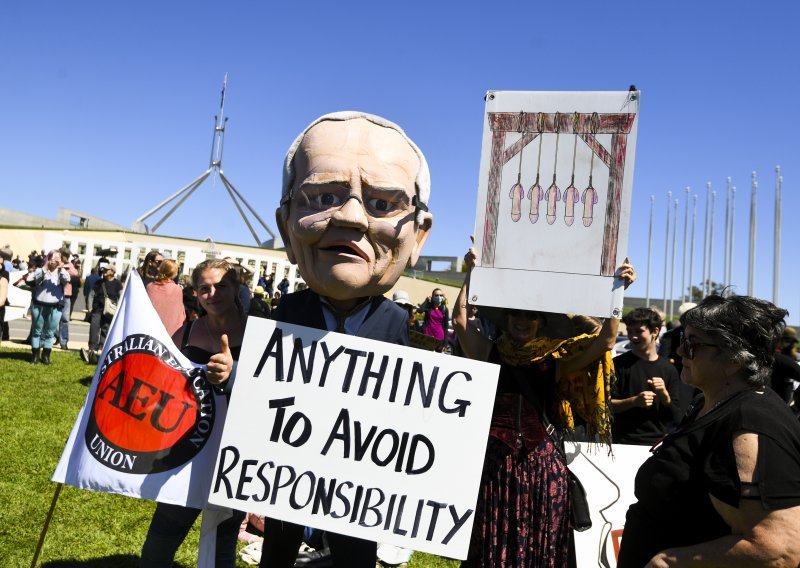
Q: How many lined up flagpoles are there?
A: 13